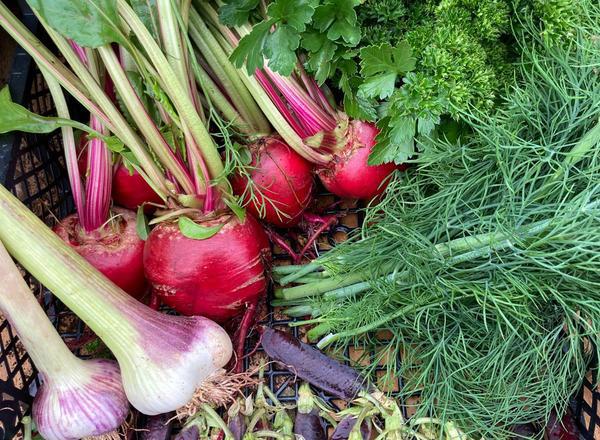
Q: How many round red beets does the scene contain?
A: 5